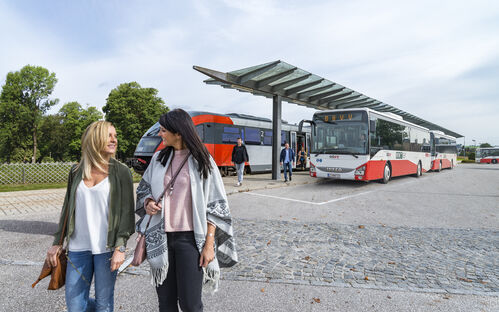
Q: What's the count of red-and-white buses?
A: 3